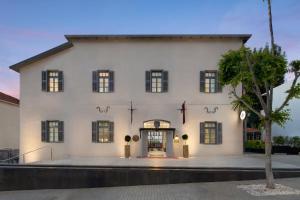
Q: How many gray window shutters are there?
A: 14